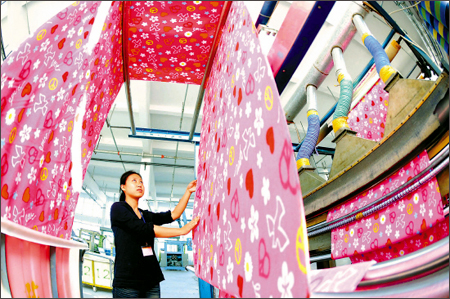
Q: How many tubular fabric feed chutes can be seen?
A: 3